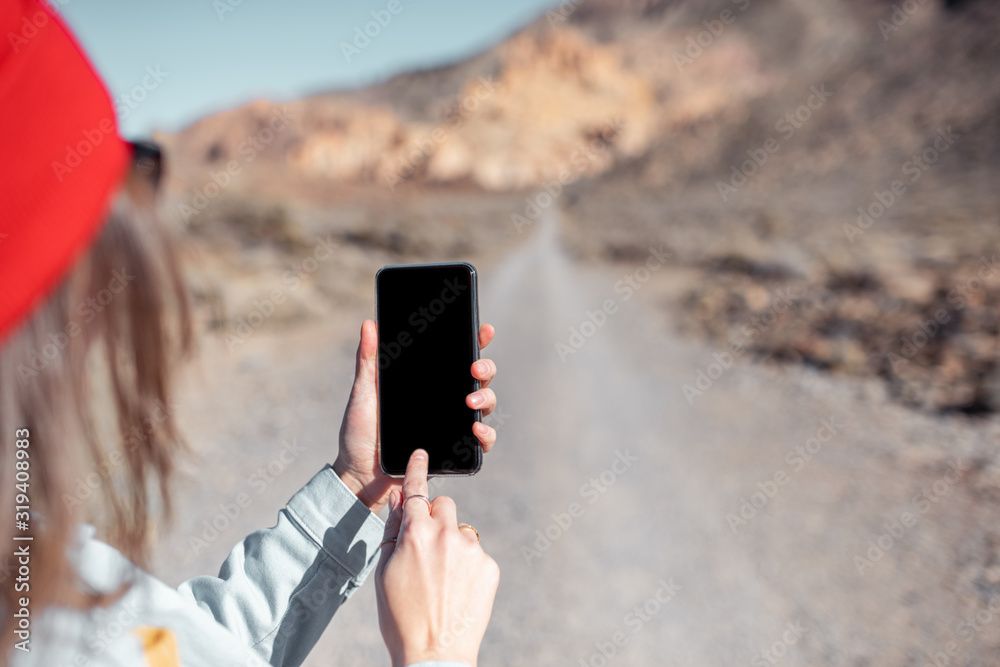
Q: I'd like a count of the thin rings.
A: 3